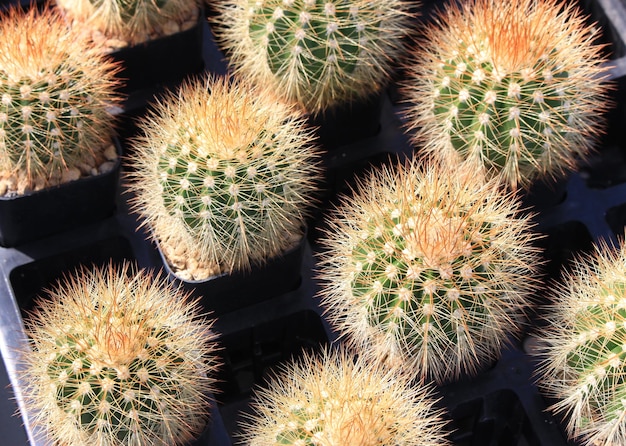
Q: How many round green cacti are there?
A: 9